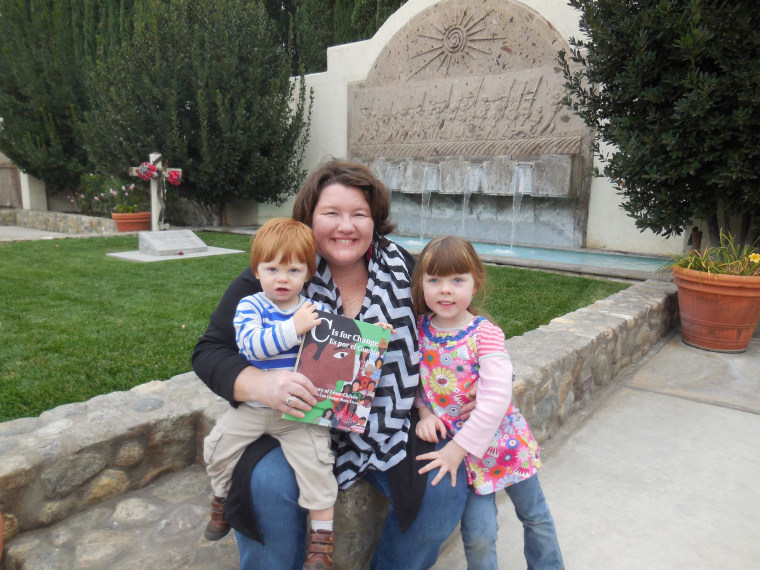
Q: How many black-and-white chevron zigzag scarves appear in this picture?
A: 1